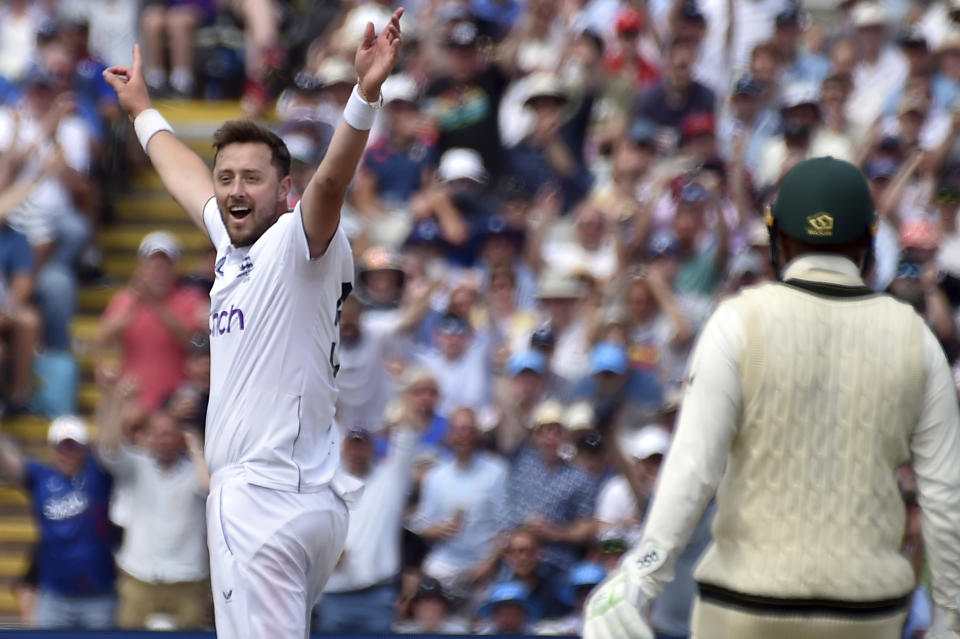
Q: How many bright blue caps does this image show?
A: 4